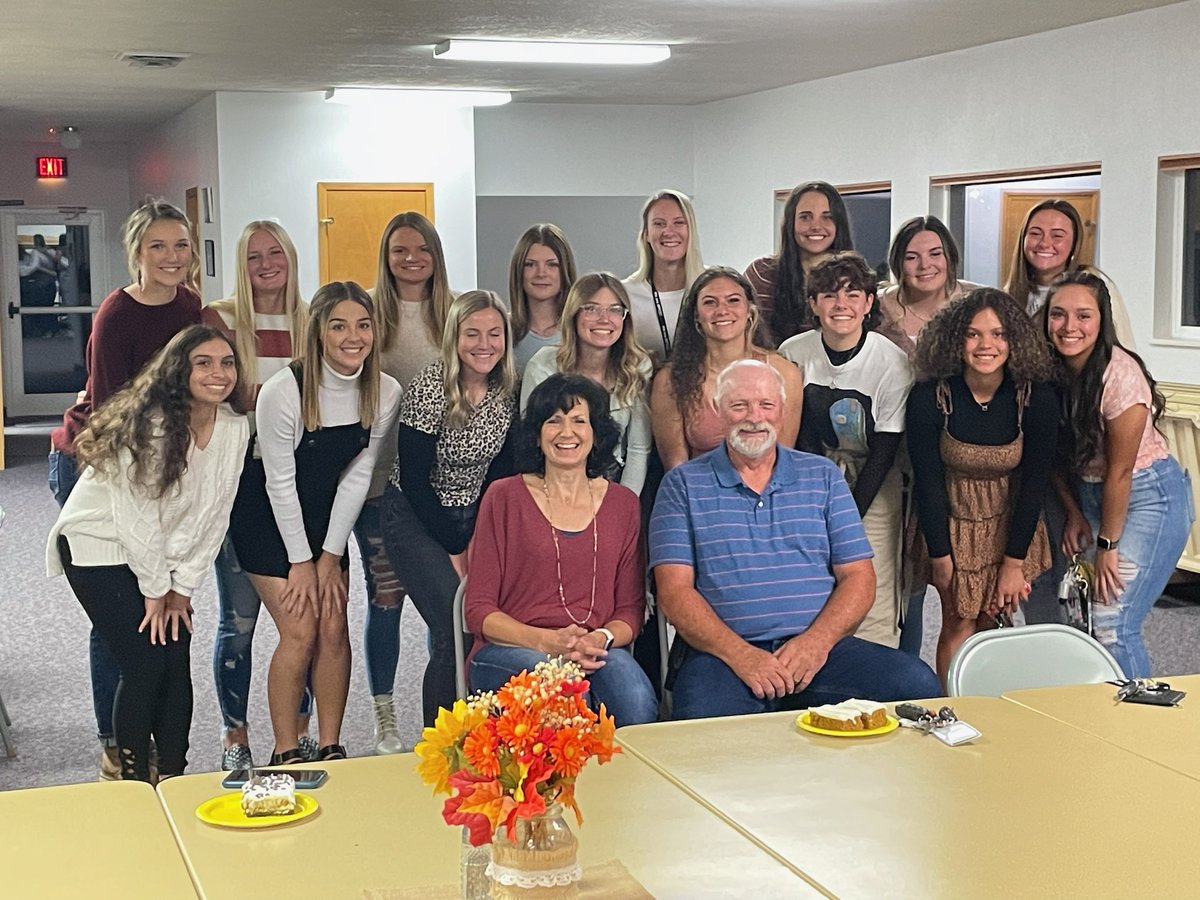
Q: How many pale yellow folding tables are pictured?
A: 4